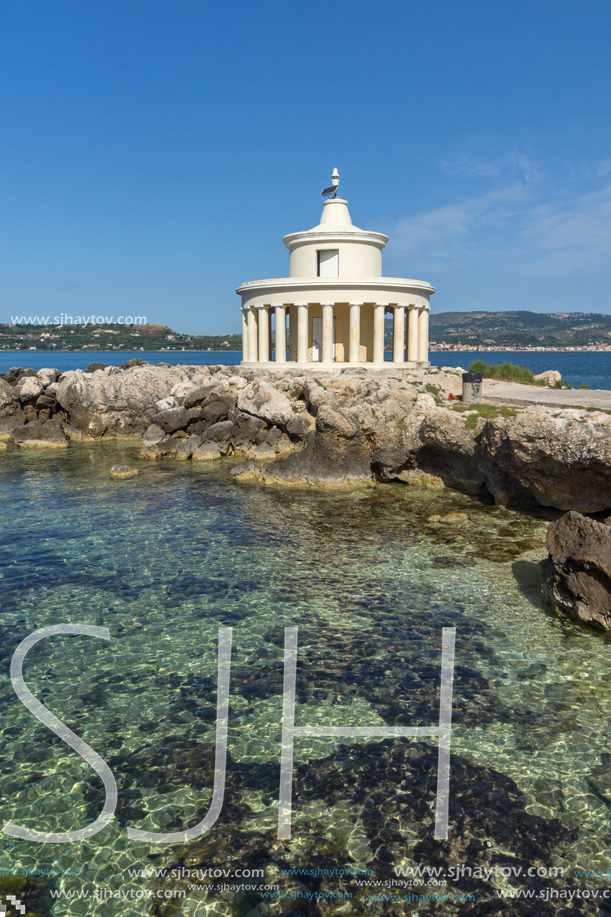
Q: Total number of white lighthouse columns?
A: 11